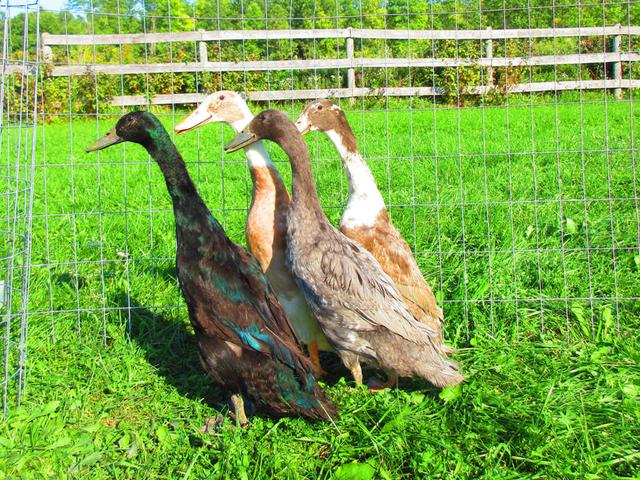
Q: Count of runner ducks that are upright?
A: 4